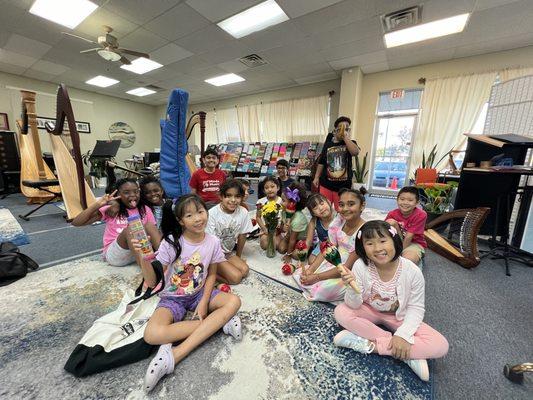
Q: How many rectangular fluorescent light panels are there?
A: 7